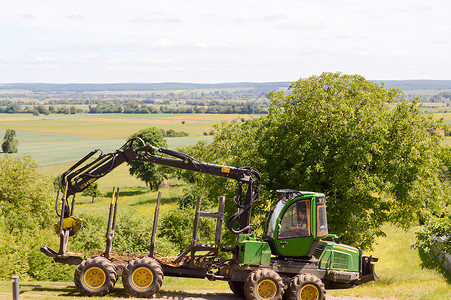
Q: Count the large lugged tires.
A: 4